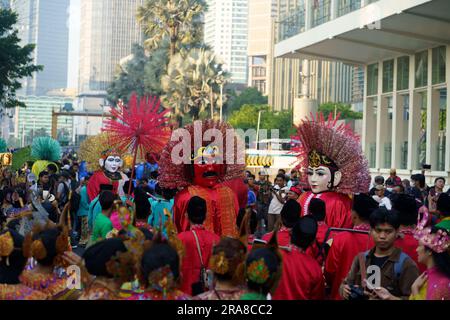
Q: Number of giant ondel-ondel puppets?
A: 3